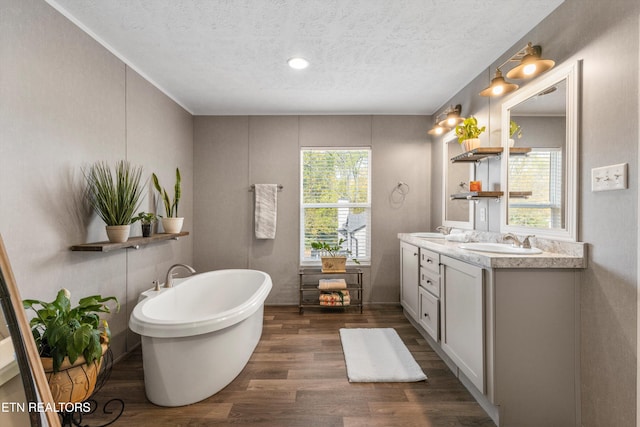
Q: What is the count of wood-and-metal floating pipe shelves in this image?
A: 3